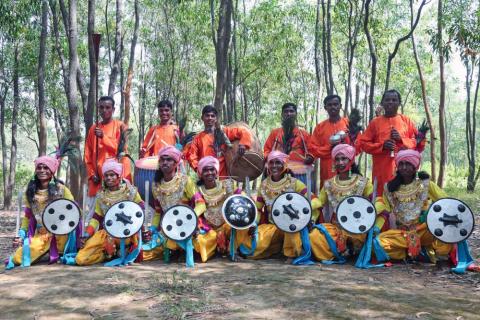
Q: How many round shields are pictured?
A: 7